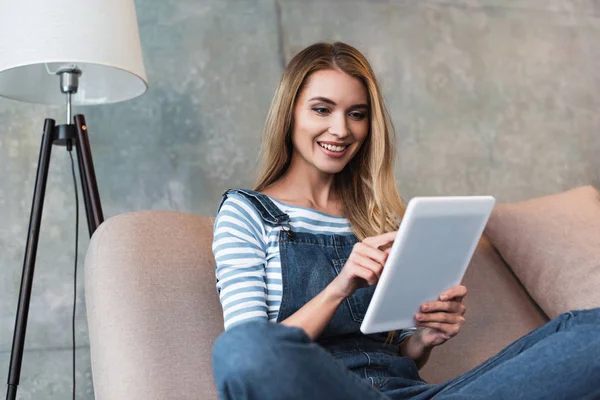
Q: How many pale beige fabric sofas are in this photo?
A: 1